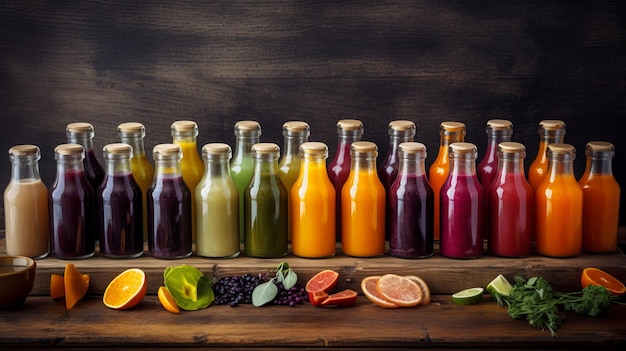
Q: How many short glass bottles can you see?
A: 13